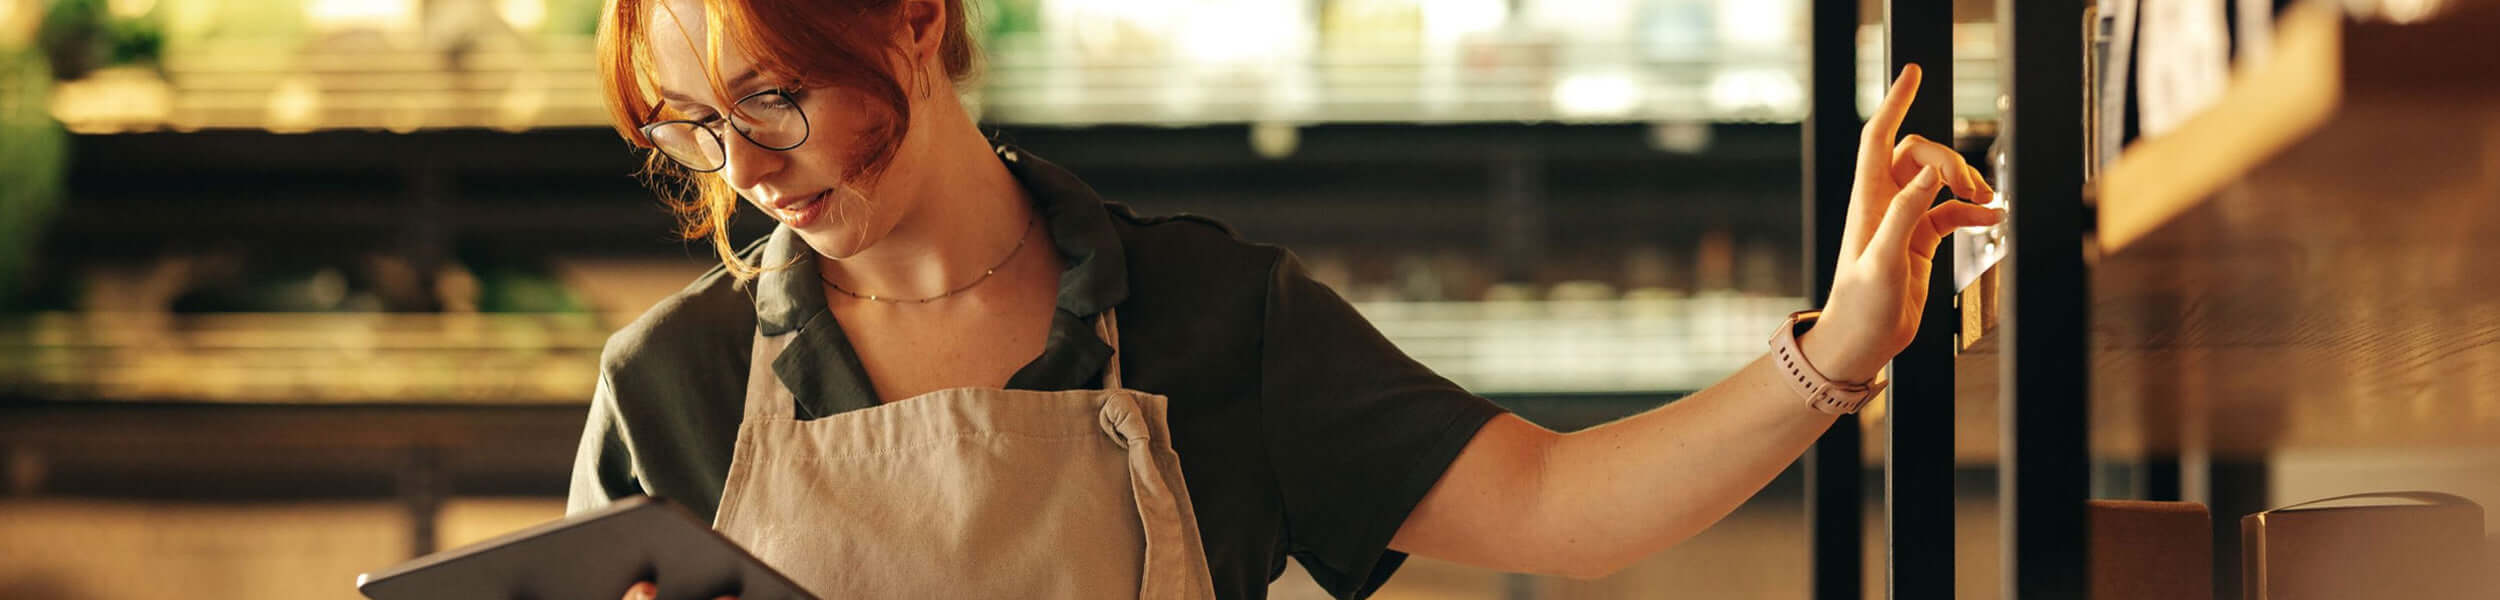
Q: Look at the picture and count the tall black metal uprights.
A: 3